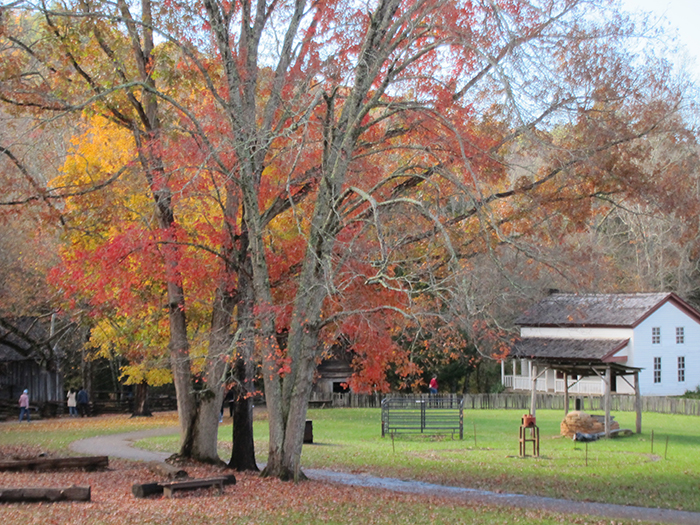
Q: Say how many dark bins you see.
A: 1